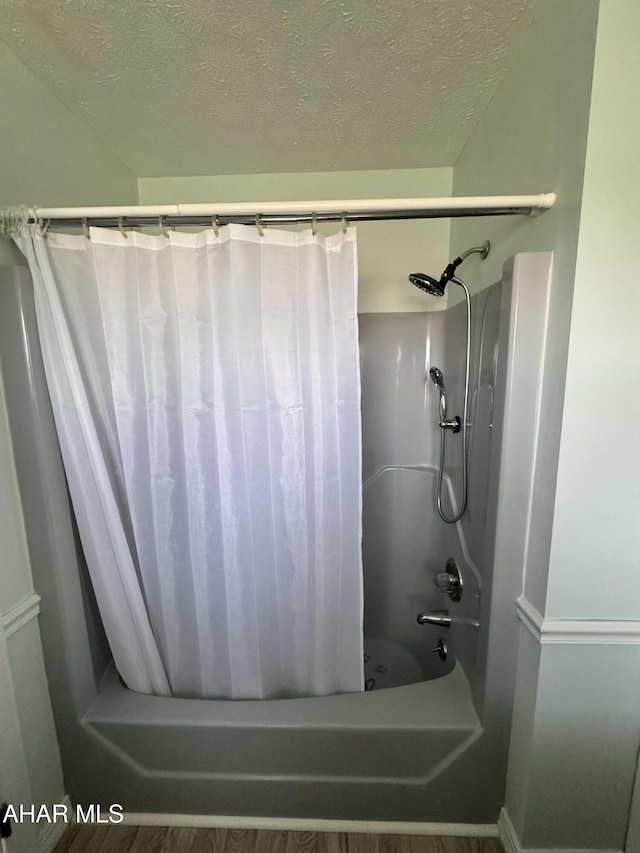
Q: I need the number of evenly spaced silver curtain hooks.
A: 7